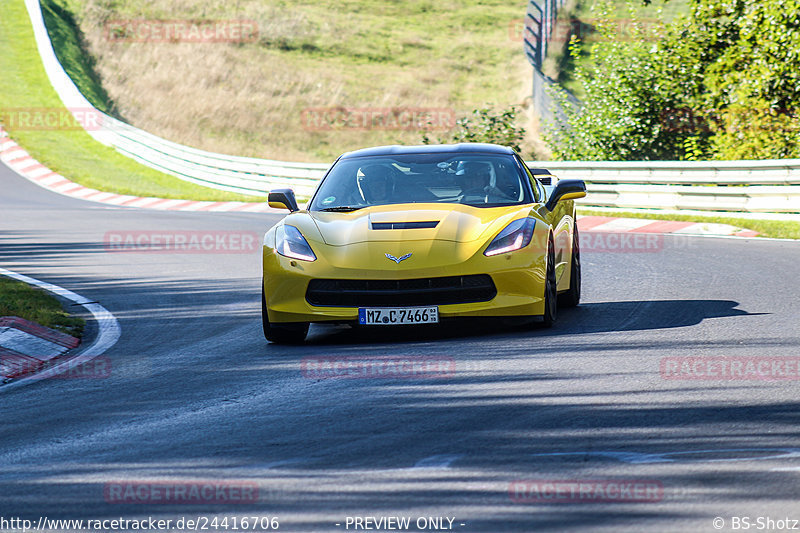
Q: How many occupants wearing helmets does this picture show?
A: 2